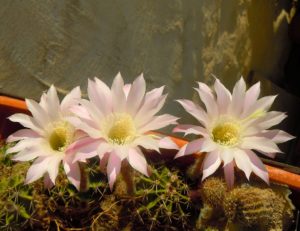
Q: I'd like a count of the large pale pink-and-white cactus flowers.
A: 3